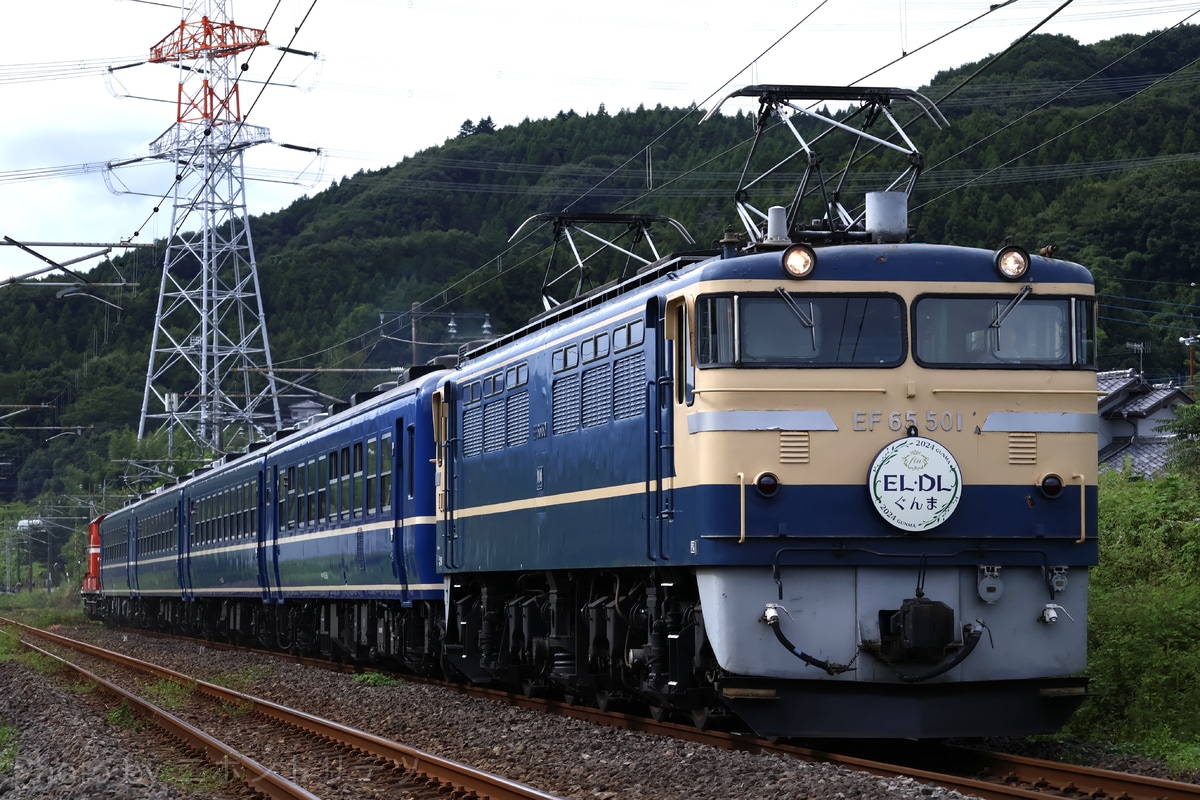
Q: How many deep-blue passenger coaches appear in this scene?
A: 4